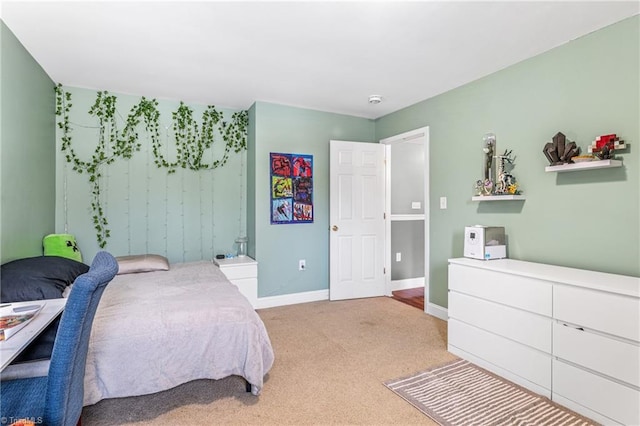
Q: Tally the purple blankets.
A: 1